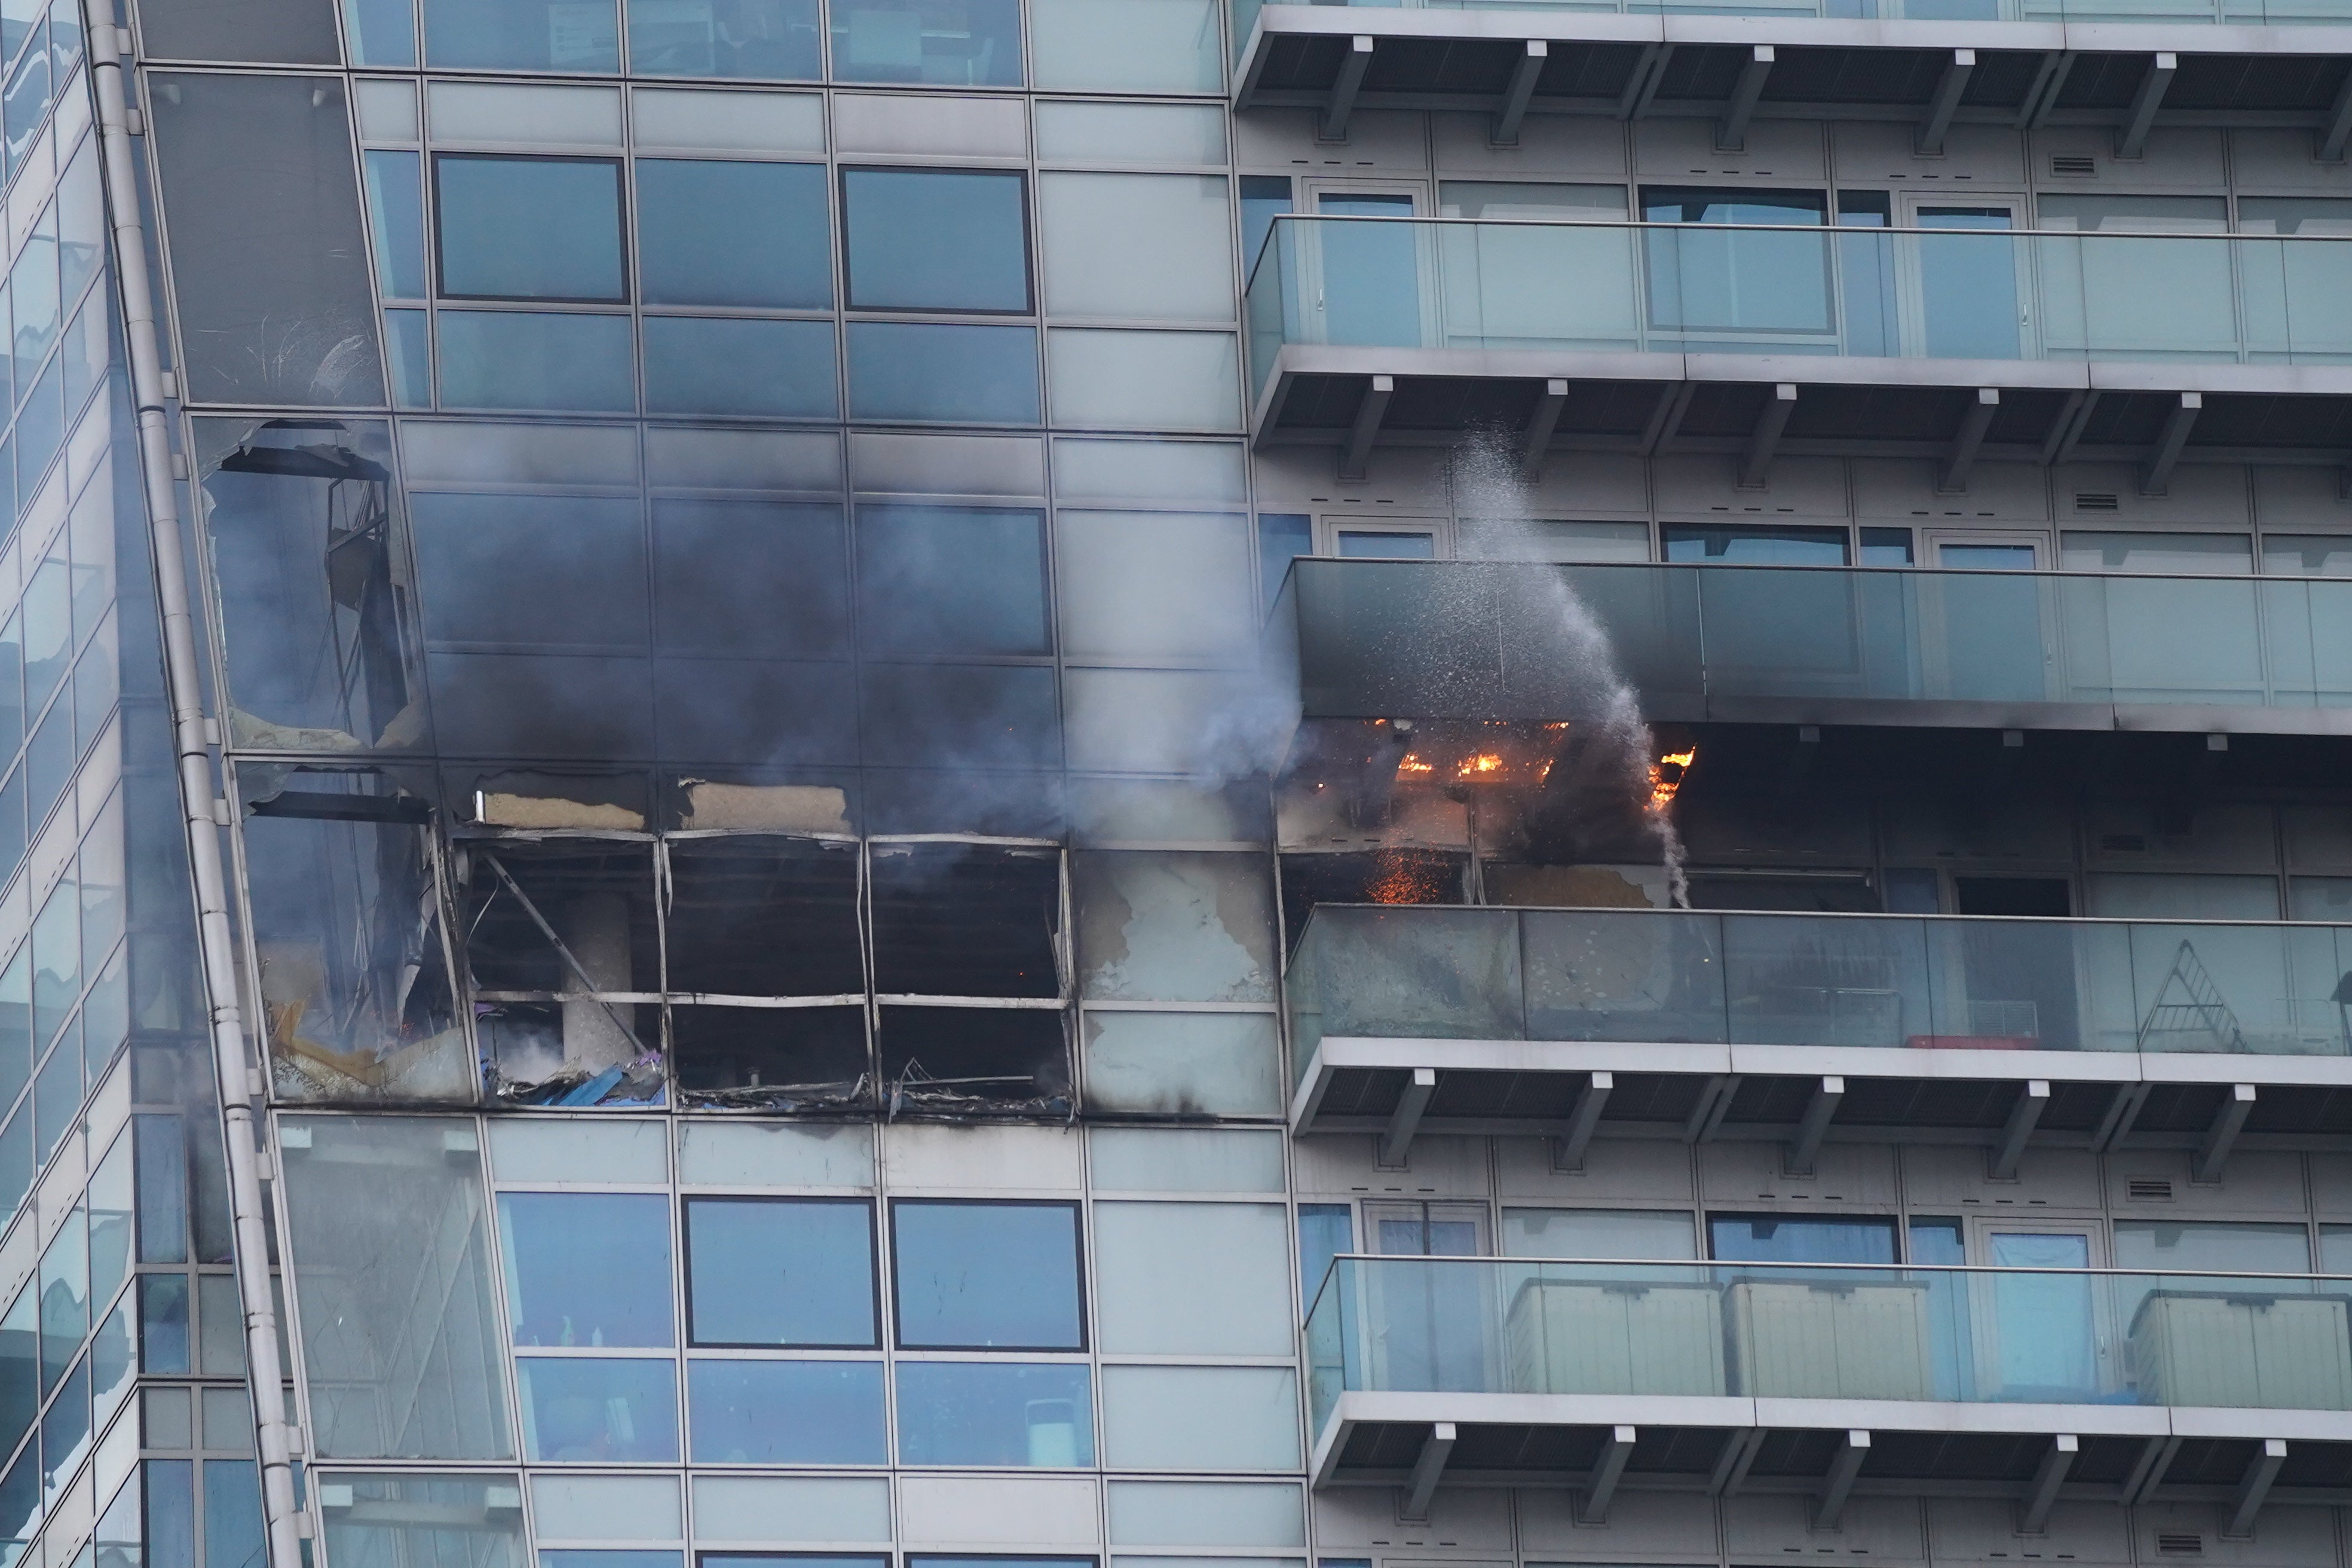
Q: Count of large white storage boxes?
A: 3